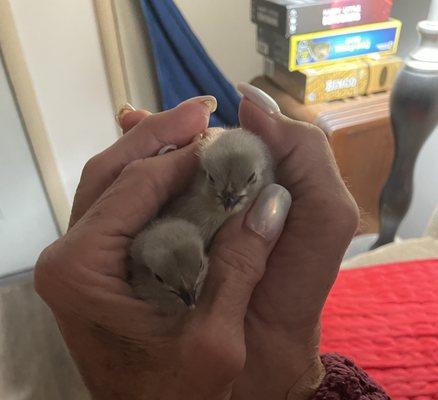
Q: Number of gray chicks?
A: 2